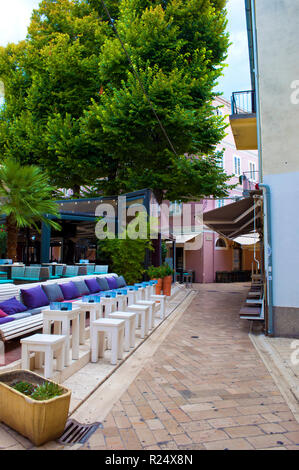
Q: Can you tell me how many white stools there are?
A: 6